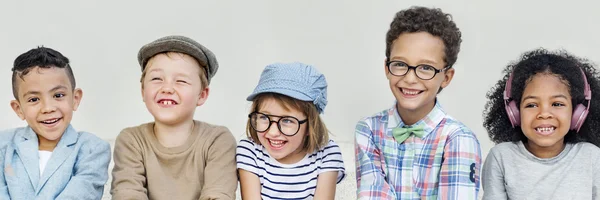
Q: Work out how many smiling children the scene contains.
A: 5